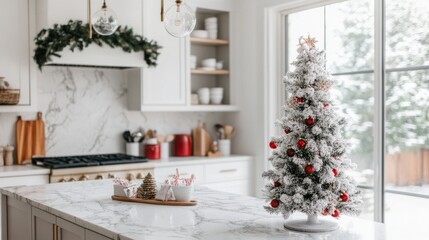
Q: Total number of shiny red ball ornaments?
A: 14